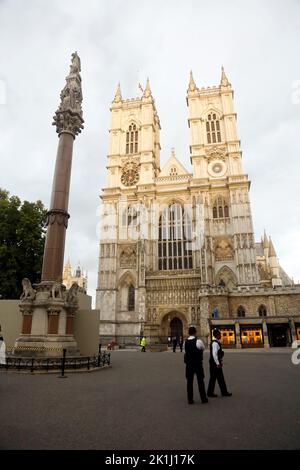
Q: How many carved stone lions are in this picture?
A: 3